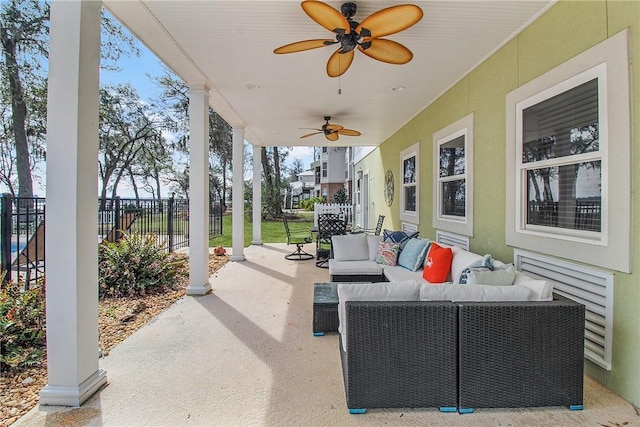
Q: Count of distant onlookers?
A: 0